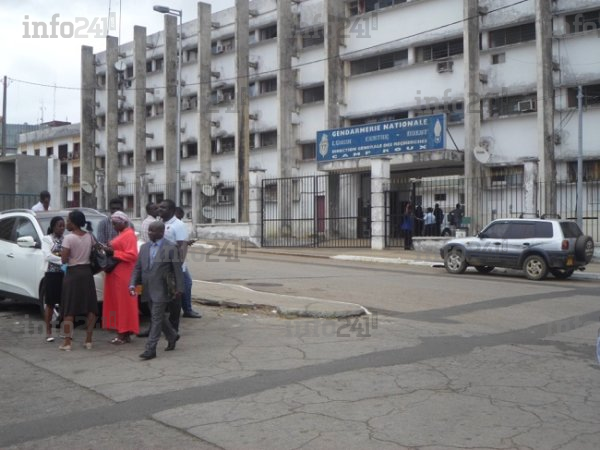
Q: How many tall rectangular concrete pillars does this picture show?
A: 10